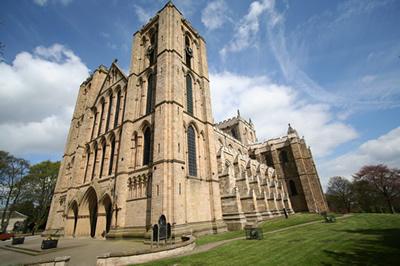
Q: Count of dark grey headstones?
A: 3